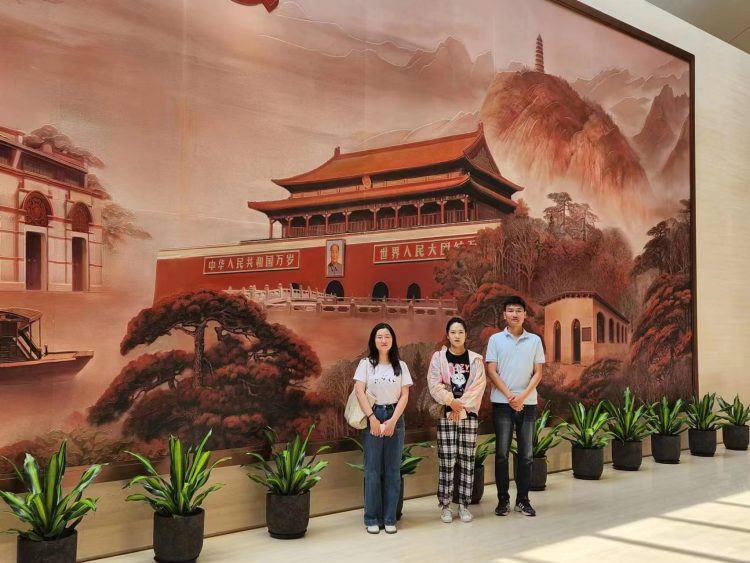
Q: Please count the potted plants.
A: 11